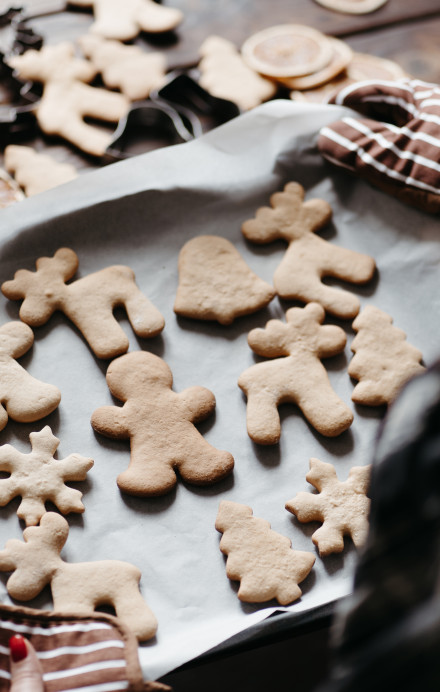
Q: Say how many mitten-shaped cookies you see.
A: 0